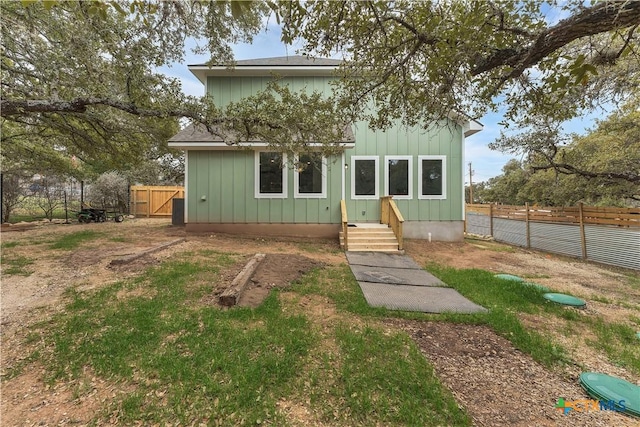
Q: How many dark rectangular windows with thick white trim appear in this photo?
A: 5